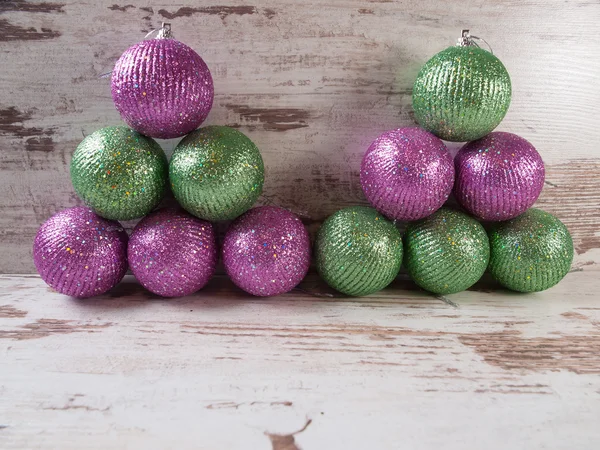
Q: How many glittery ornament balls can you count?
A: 12